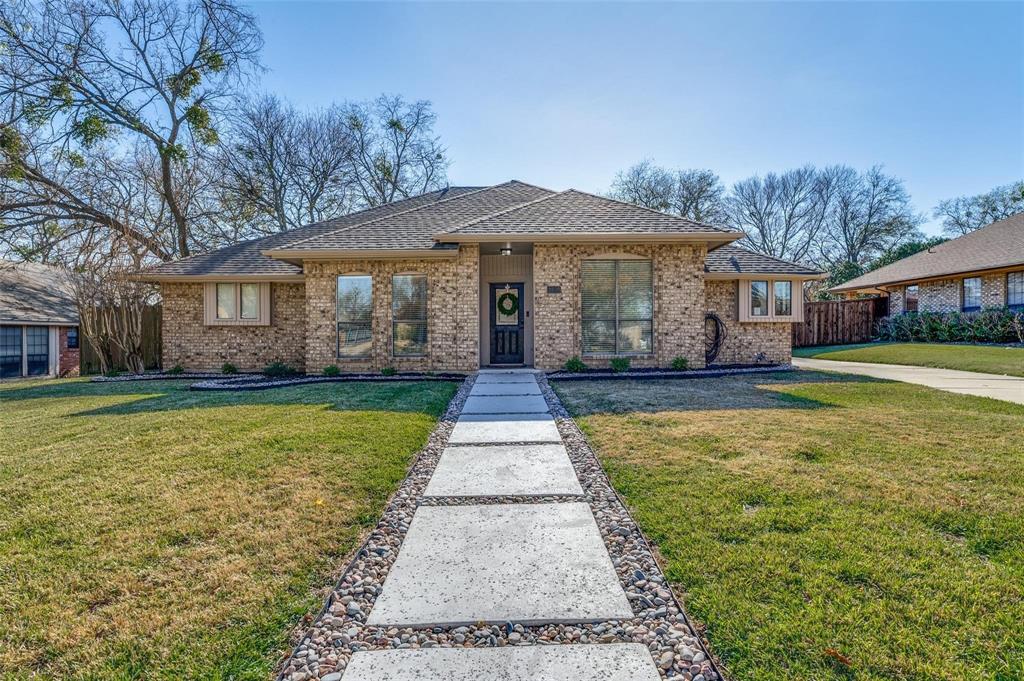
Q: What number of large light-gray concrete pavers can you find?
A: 7